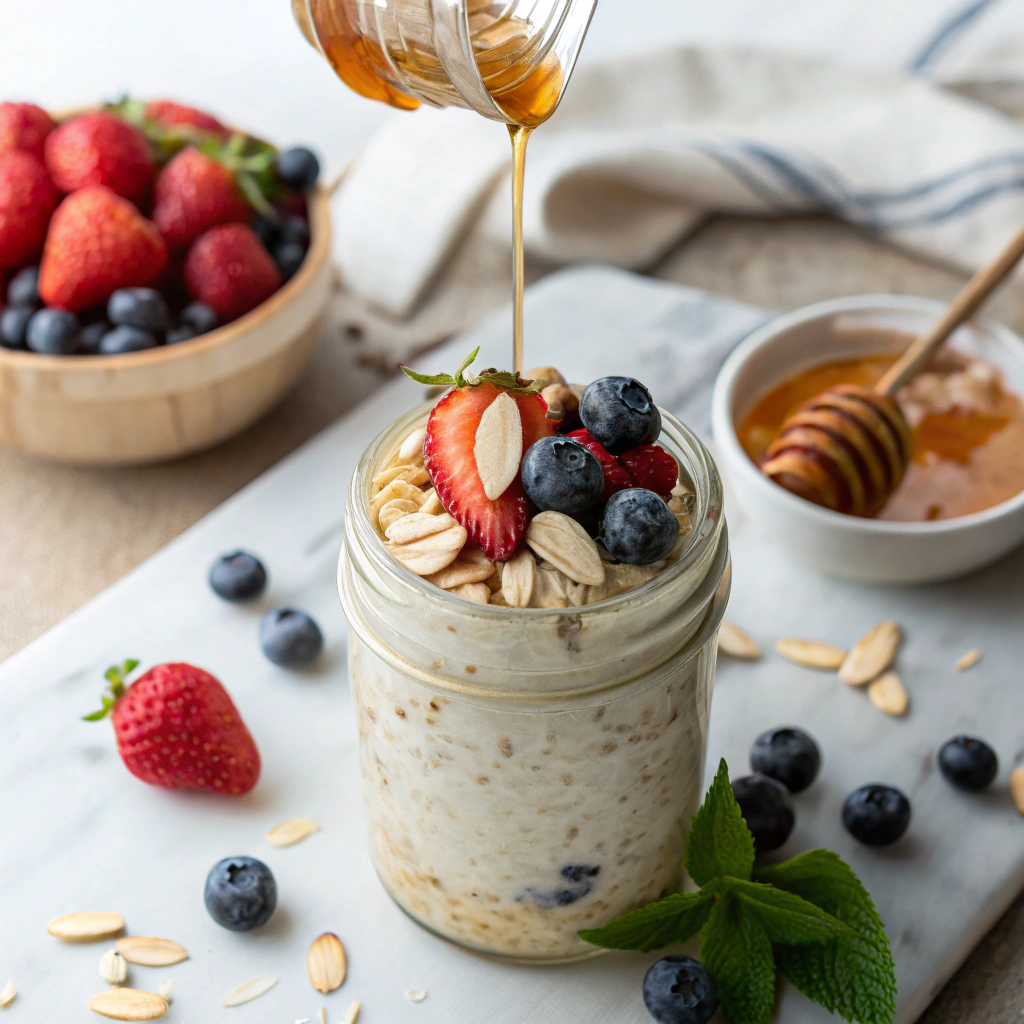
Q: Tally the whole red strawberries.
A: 8